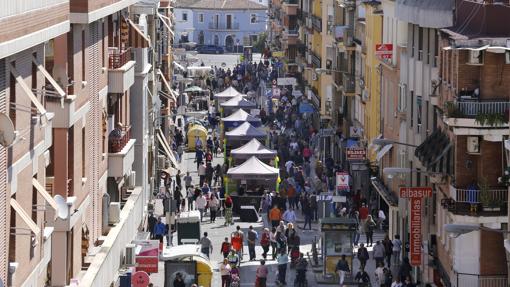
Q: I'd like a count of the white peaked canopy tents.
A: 6